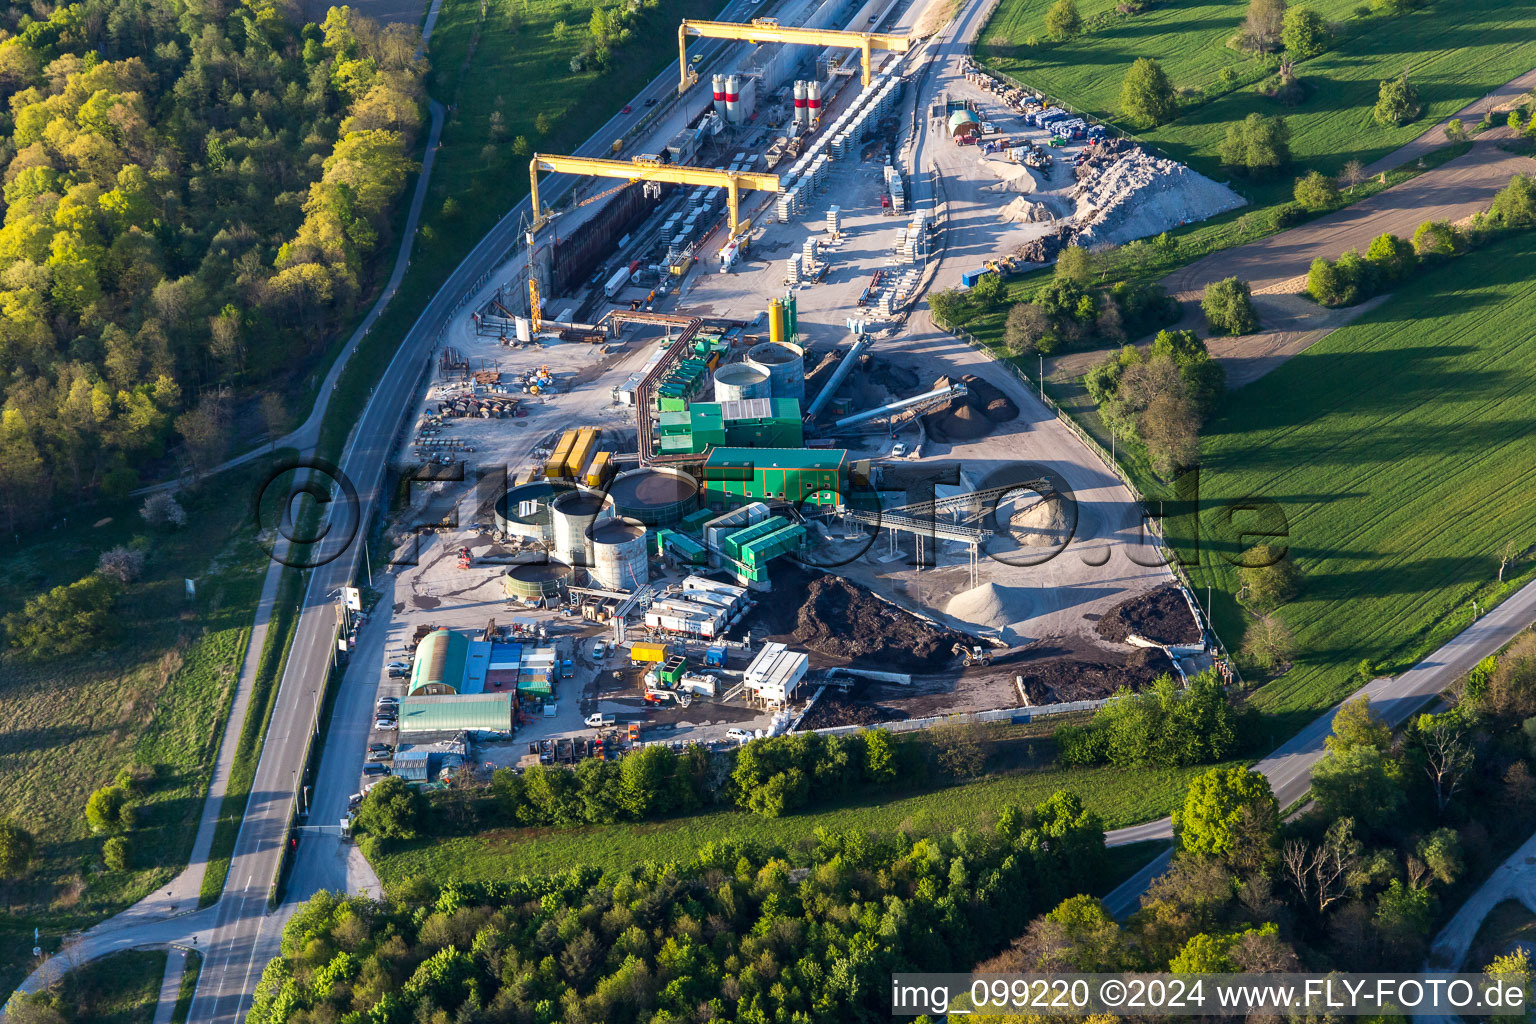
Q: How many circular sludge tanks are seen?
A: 7